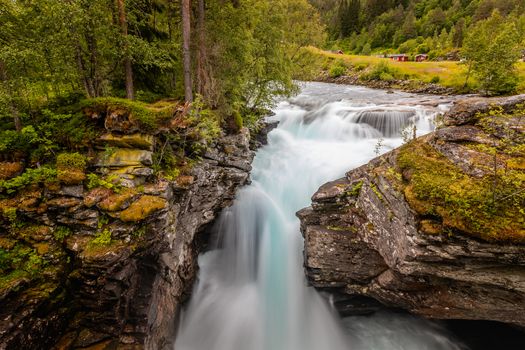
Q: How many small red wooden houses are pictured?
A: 3